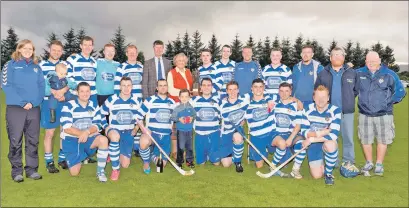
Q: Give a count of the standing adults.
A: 14